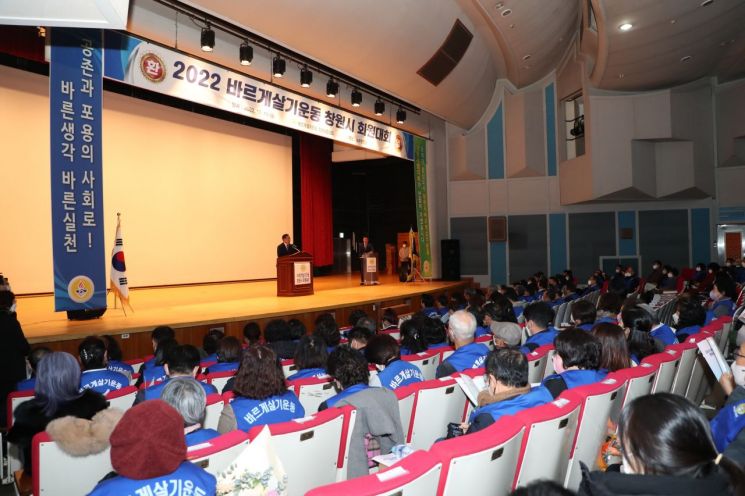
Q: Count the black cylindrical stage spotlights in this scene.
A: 8